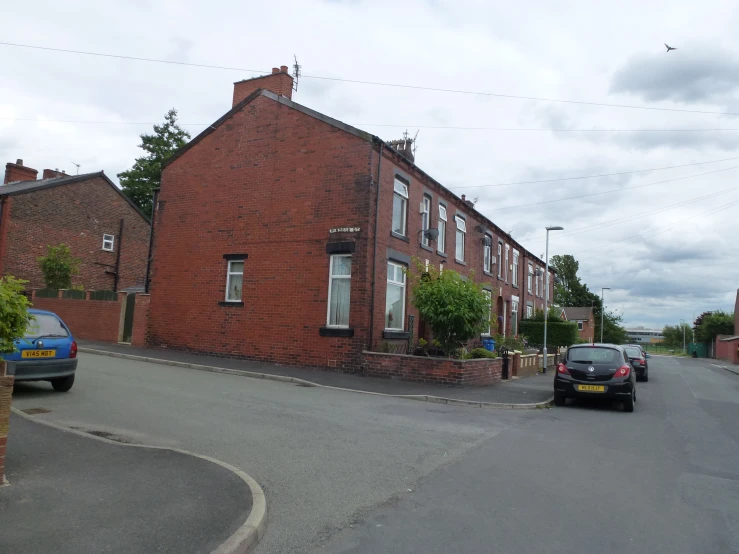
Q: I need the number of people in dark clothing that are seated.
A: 0